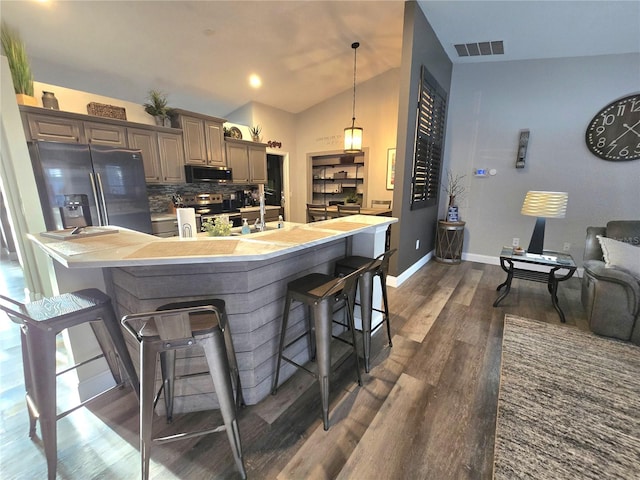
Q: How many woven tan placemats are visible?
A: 4